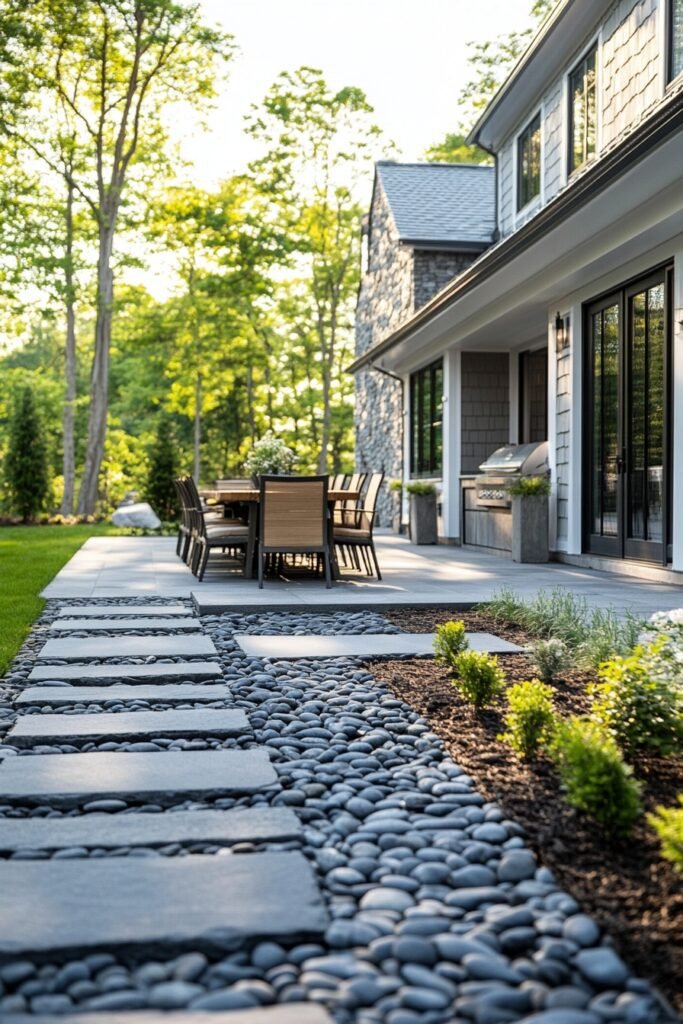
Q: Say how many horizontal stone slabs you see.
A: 11